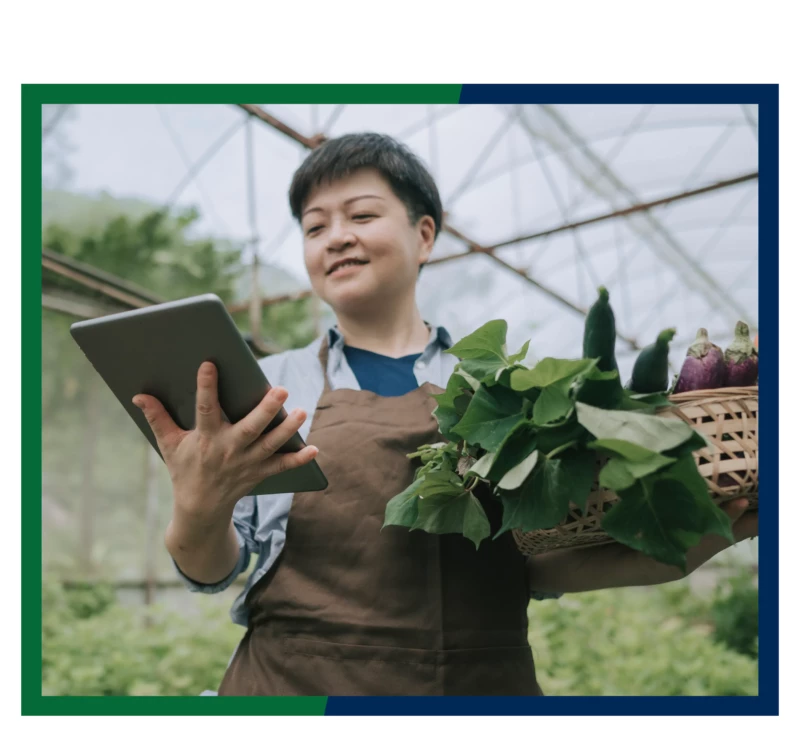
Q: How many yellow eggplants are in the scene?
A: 0